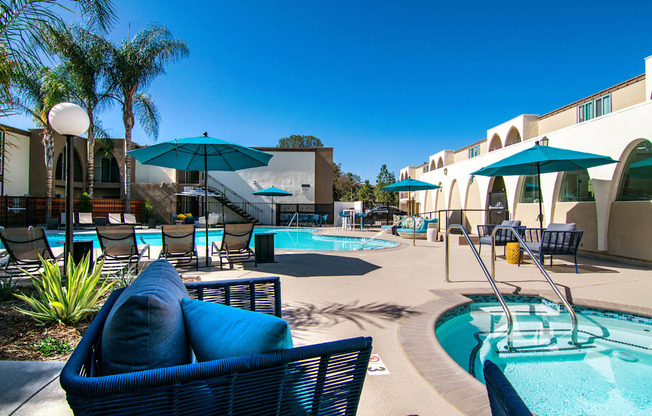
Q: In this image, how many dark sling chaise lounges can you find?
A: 4